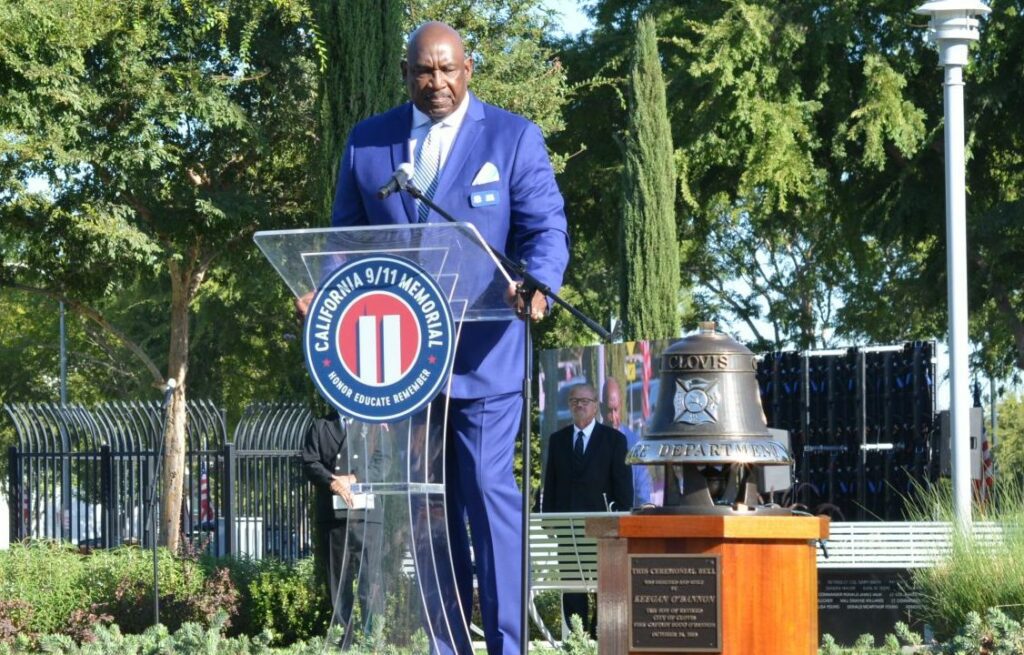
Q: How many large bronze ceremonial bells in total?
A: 1